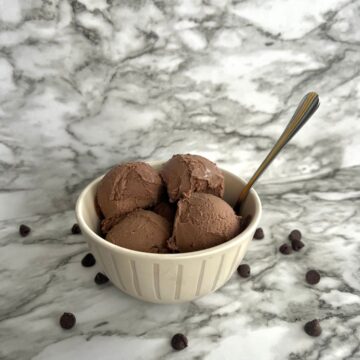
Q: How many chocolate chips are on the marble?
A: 13